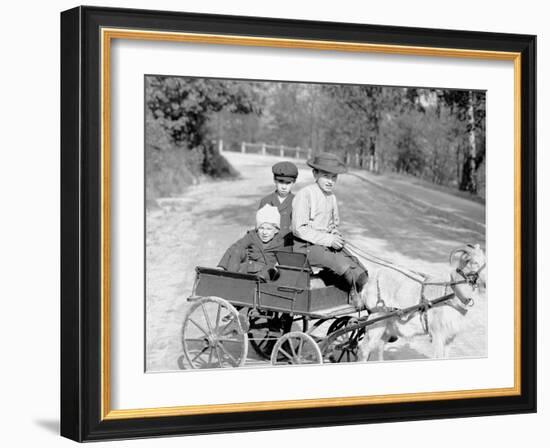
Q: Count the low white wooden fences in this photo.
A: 1